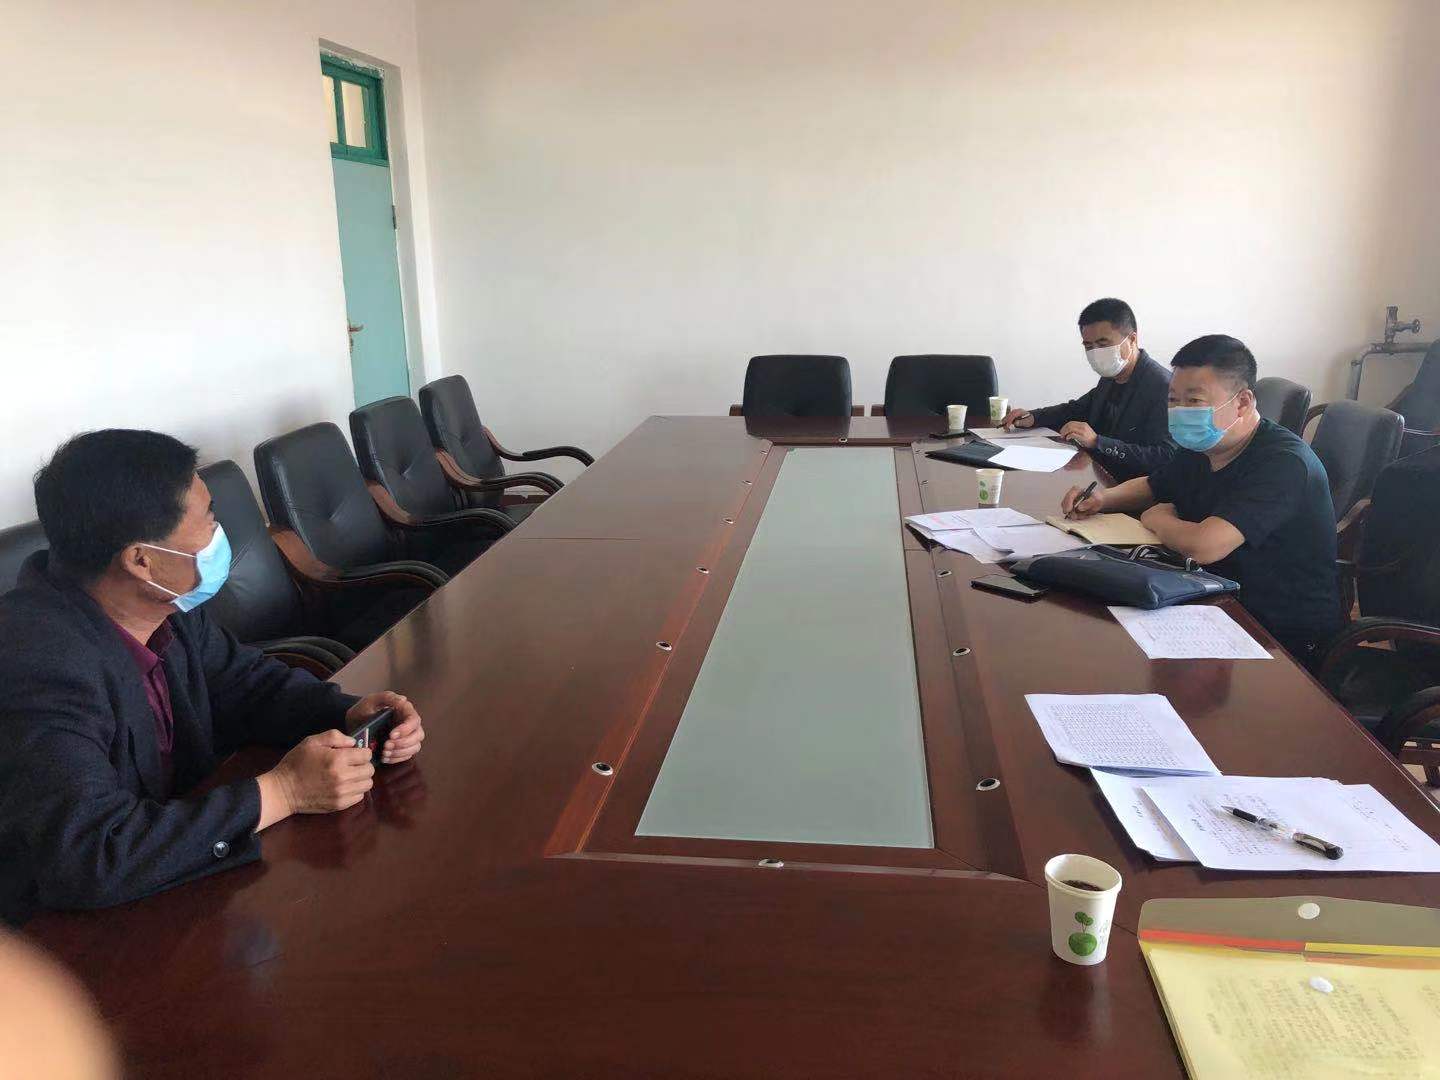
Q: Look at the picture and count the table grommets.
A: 13